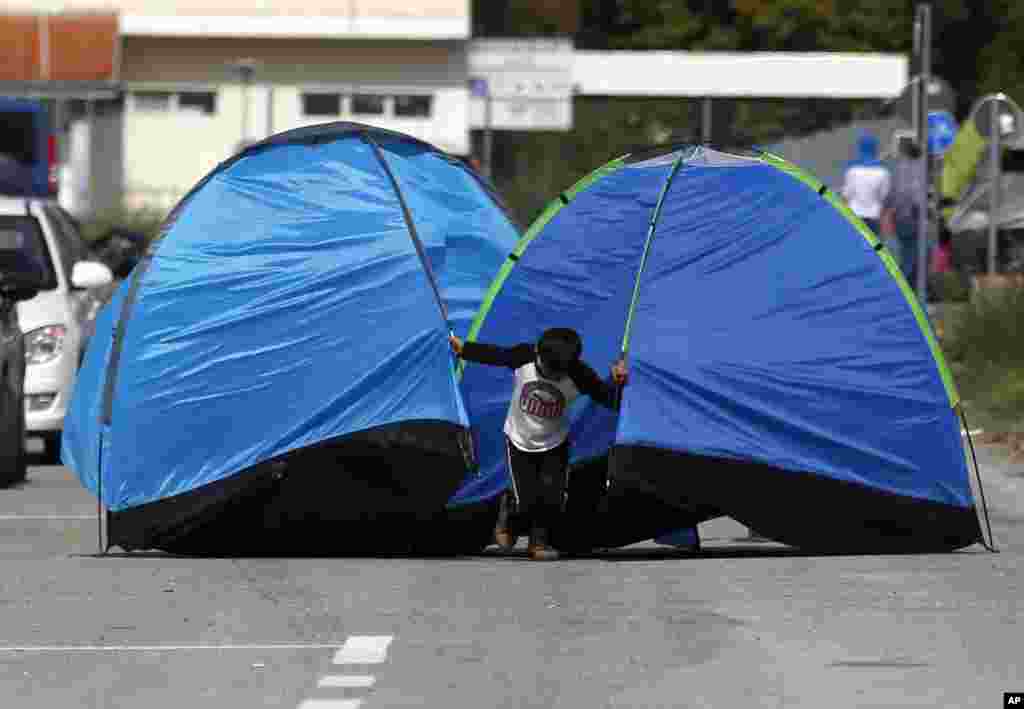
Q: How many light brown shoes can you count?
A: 2